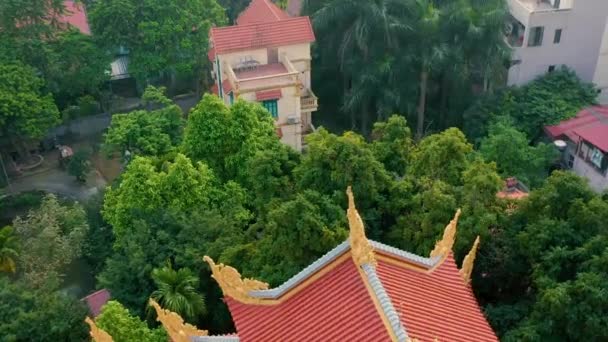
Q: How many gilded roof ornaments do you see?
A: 6